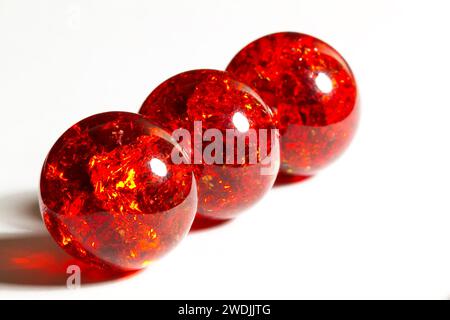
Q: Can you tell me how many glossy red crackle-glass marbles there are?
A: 3